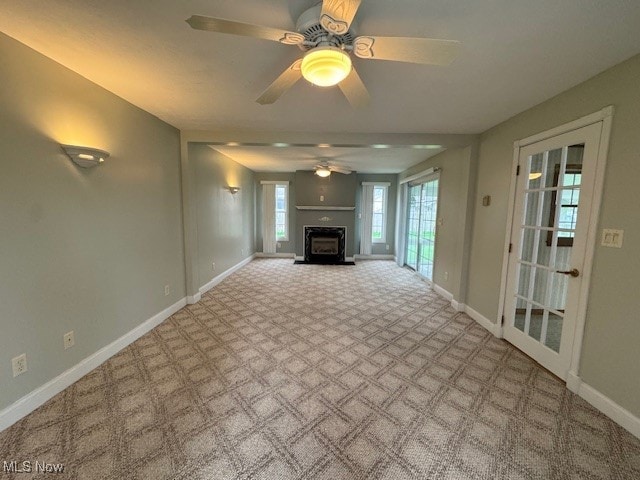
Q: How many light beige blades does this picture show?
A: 5